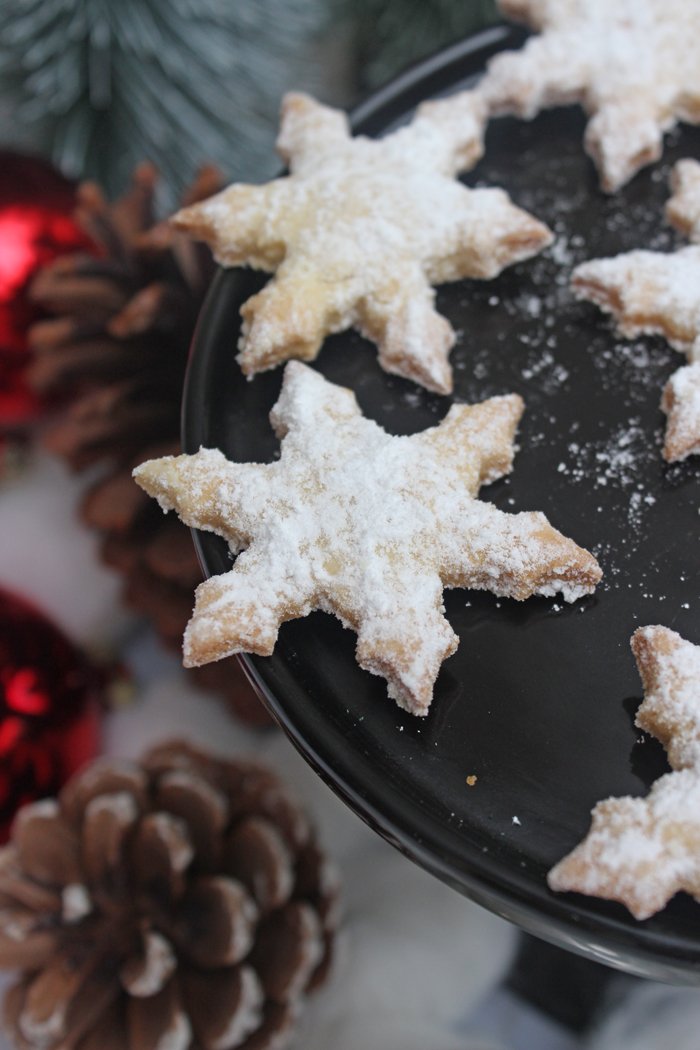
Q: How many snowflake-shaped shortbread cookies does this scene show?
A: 5